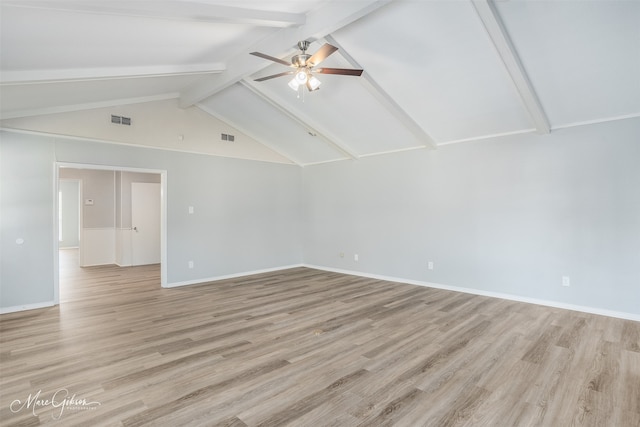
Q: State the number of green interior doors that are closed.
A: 0